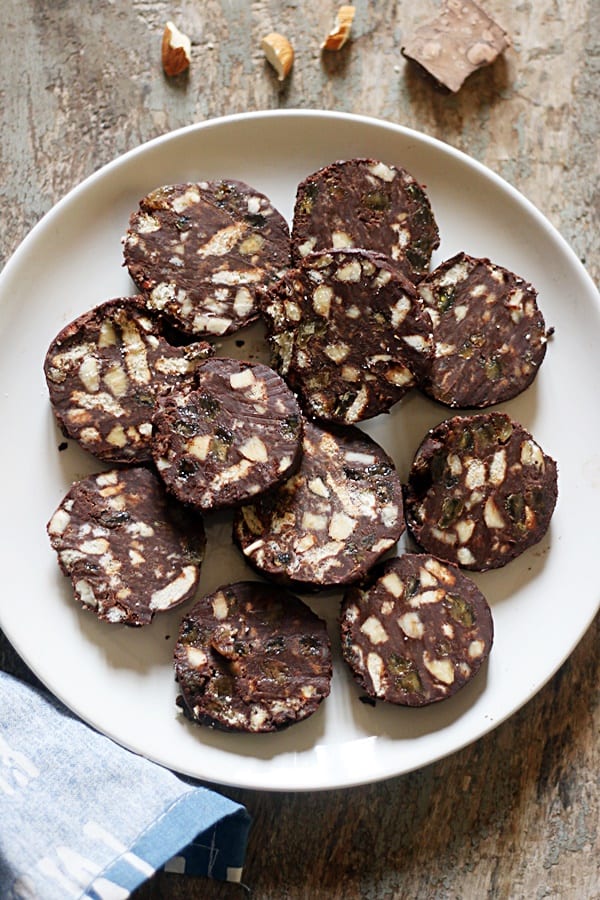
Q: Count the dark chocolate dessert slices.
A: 11